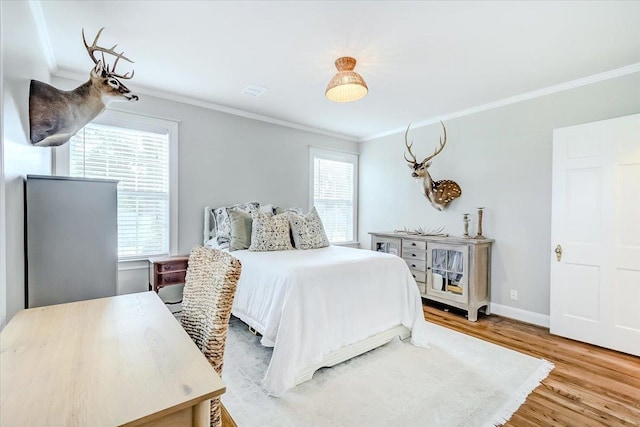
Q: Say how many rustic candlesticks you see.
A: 2